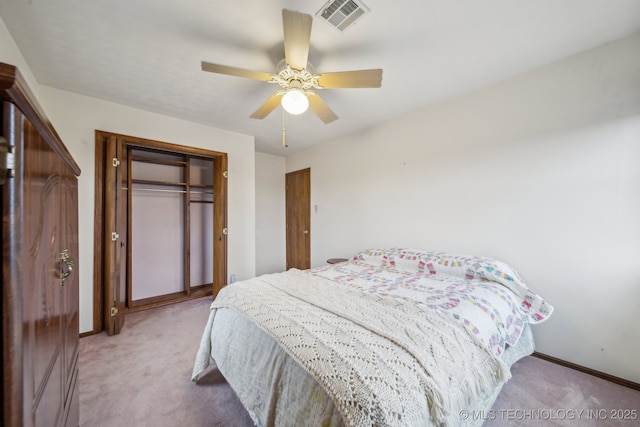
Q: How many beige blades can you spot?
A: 5